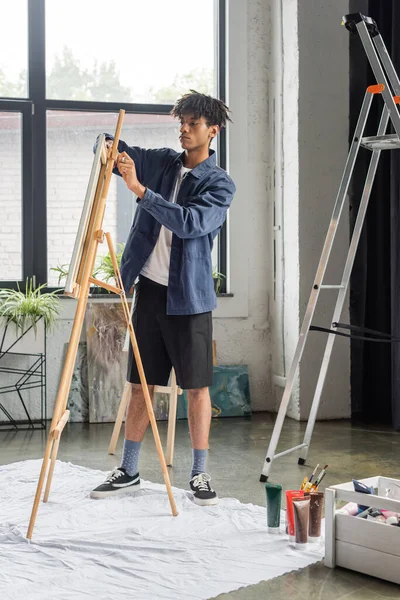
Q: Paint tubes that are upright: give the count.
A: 4